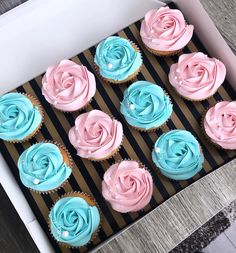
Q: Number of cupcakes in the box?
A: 12